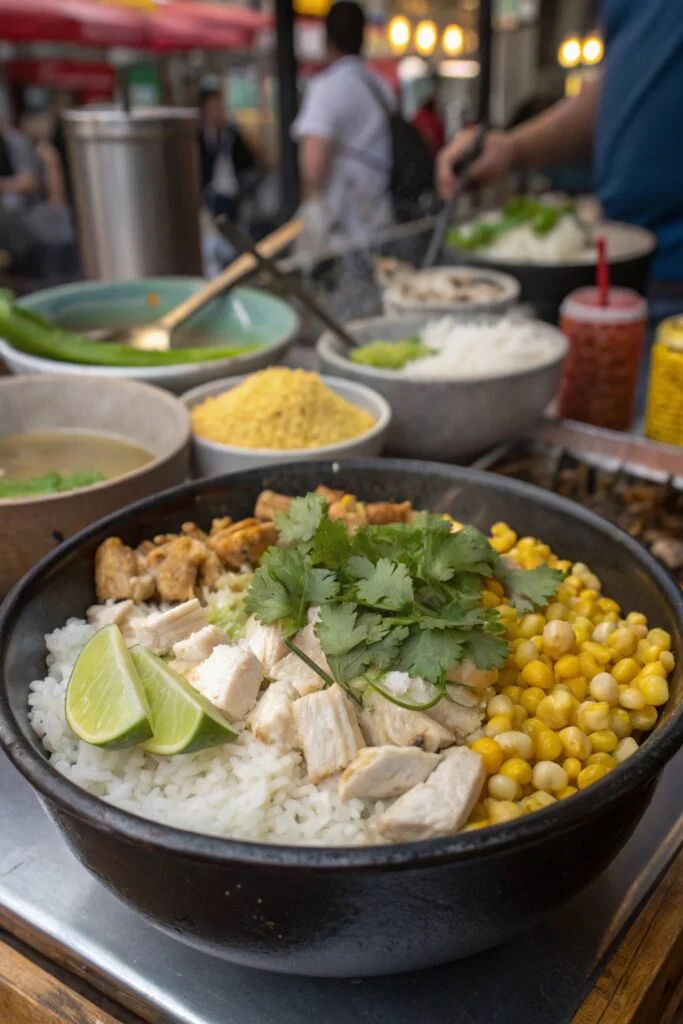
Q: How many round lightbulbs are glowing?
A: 5